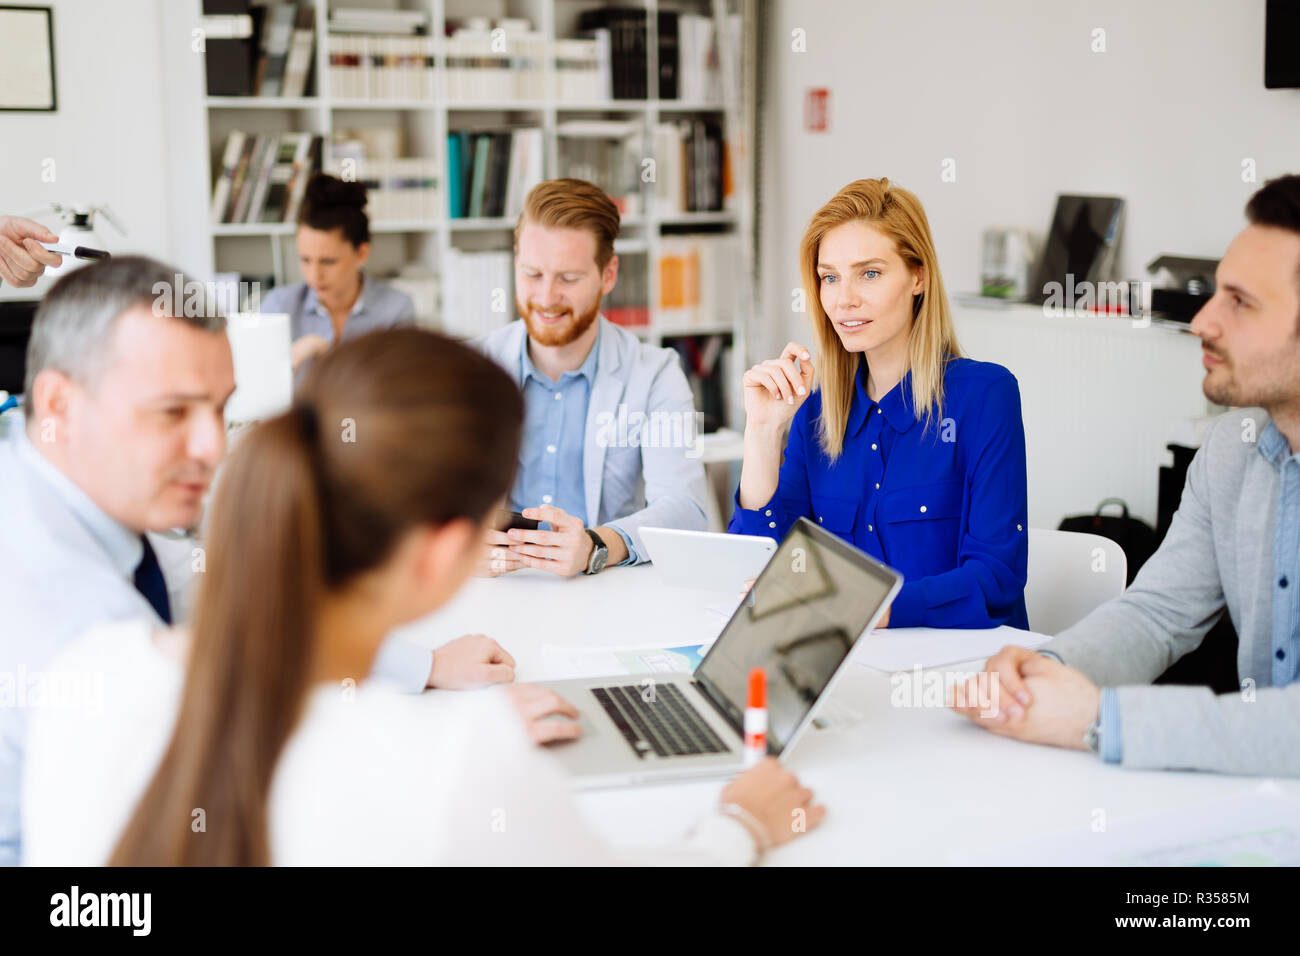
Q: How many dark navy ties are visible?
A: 1